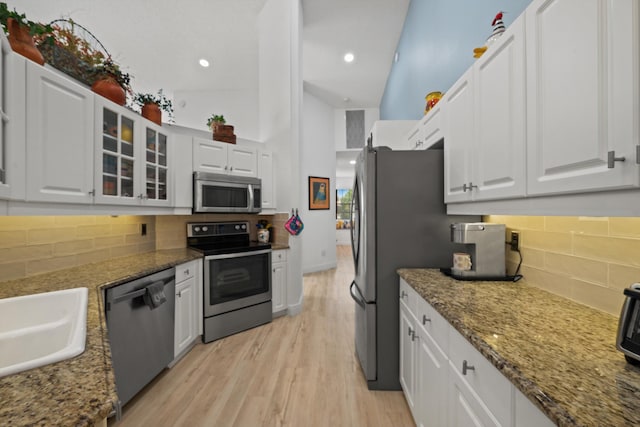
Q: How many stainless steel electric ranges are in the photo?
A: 1